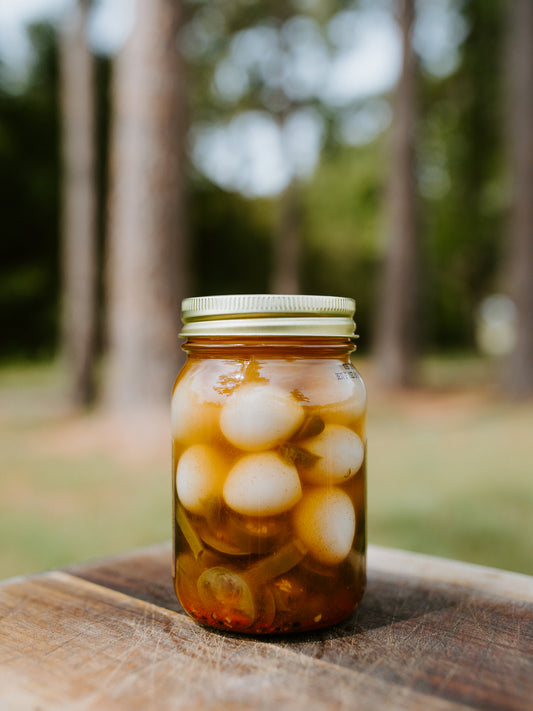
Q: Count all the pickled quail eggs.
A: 7